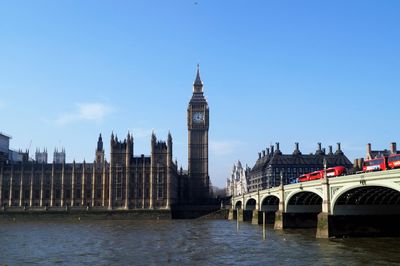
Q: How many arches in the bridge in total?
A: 5